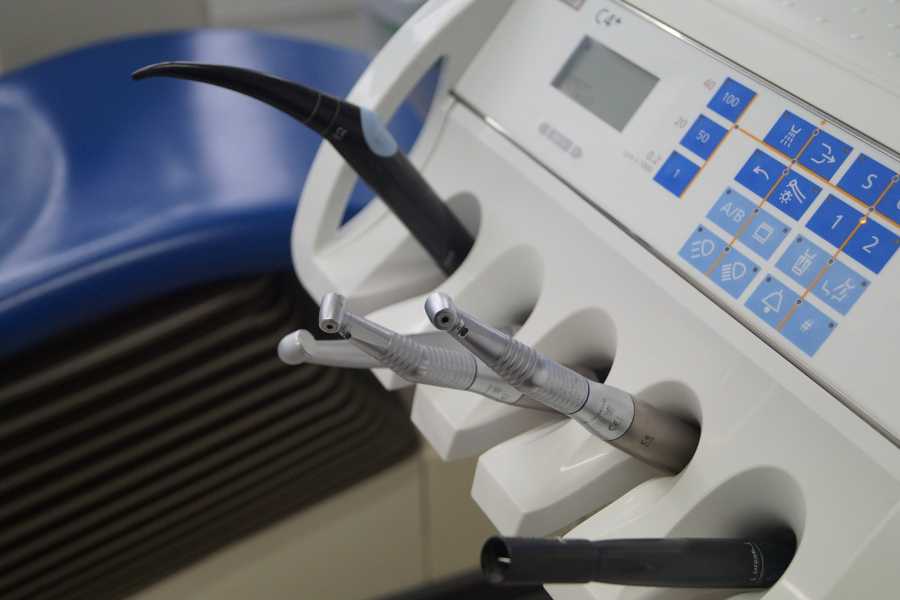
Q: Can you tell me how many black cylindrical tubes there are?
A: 2